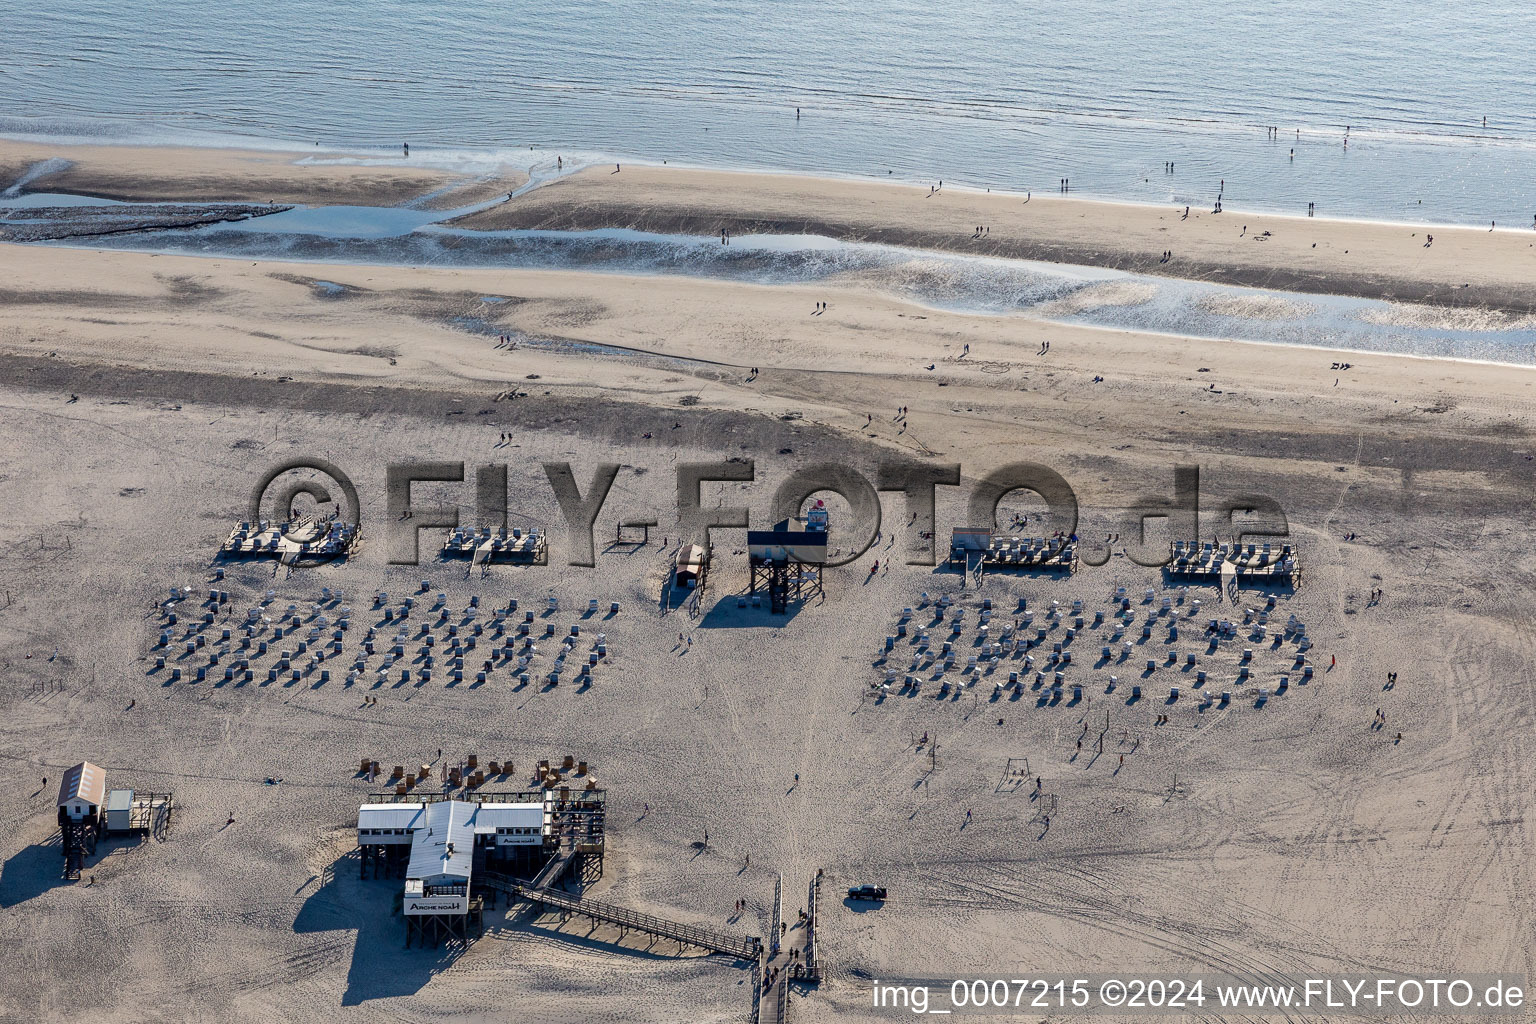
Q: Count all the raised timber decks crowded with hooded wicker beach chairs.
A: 4